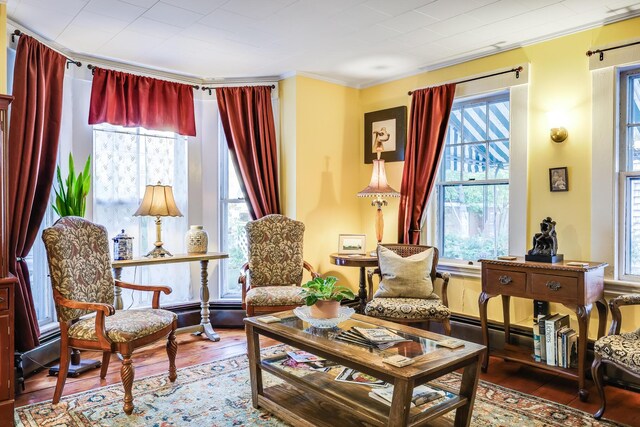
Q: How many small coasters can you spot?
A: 5